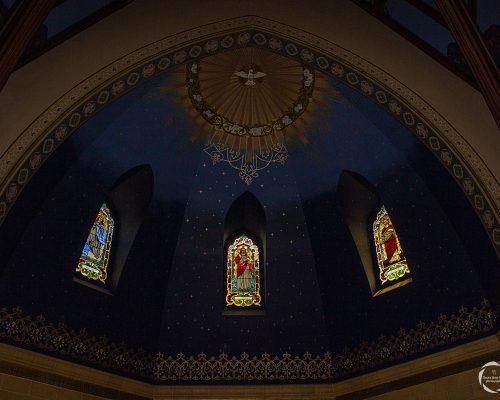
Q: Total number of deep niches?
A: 3